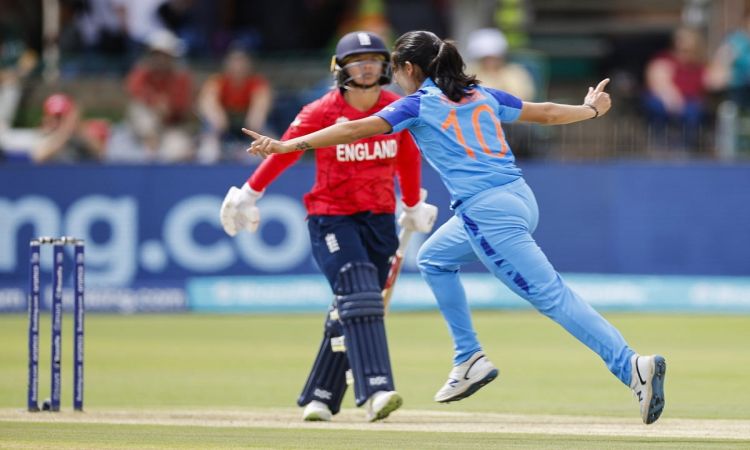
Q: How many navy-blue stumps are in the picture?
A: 3